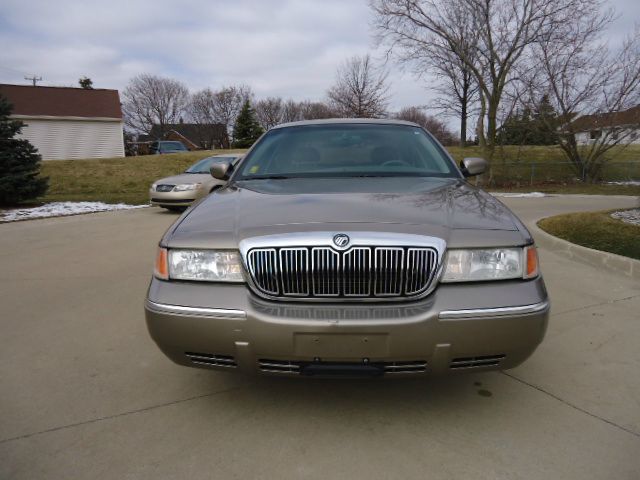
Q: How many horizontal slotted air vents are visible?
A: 4